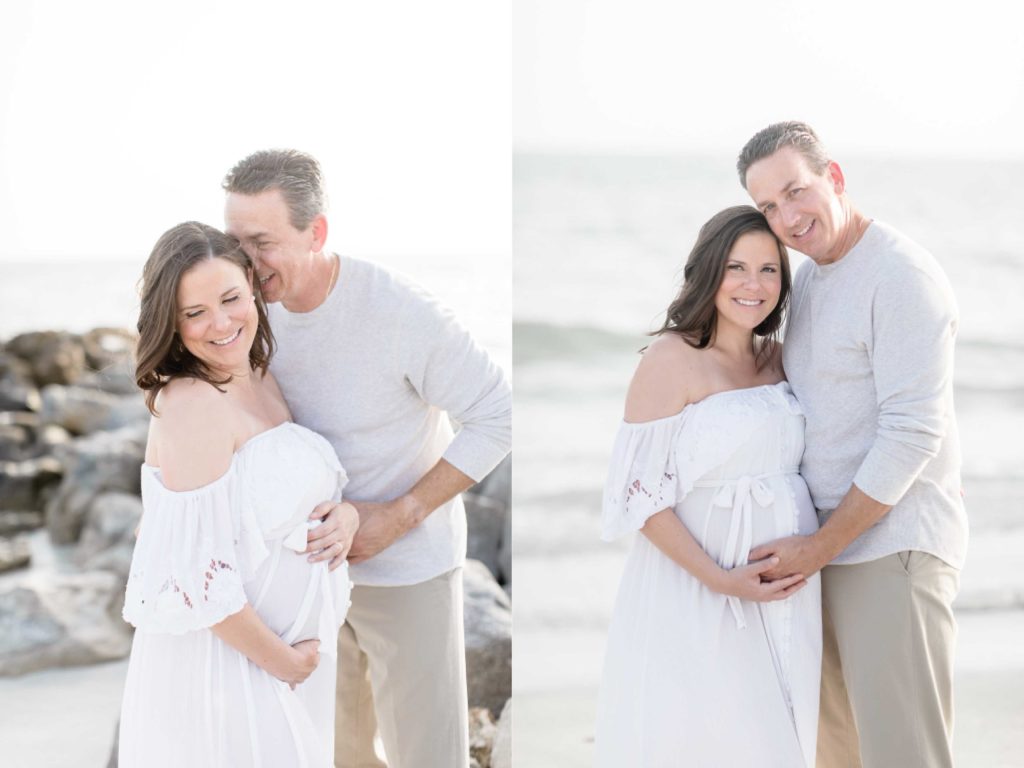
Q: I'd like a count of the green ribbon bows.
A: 0